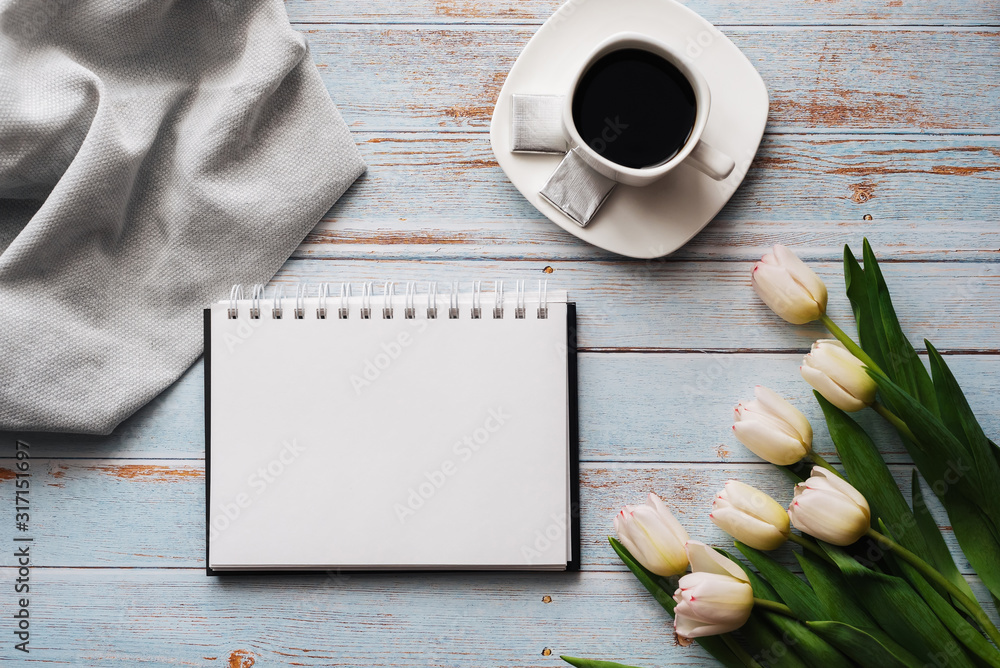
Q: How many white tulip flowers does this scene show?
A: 7